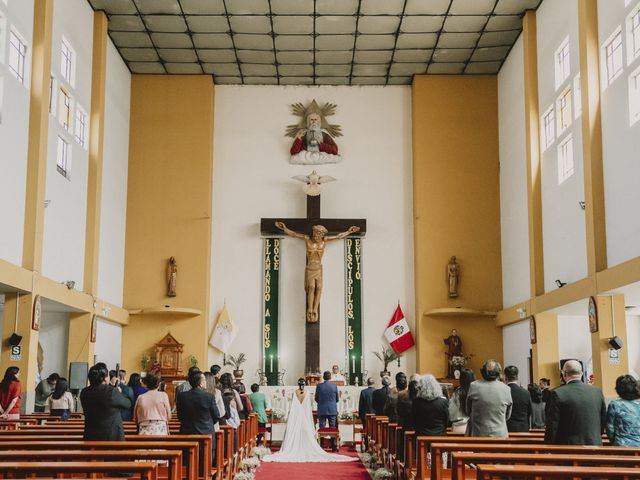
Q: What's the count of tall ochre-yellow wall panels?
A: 2